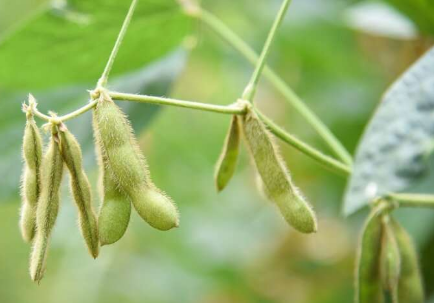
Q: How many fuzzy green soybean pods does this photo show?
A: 10